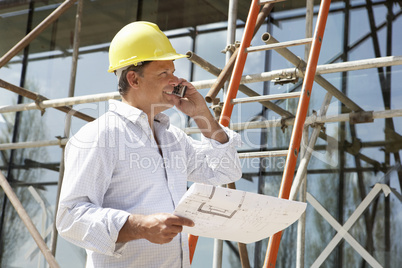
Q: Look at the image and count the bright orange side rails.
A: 2